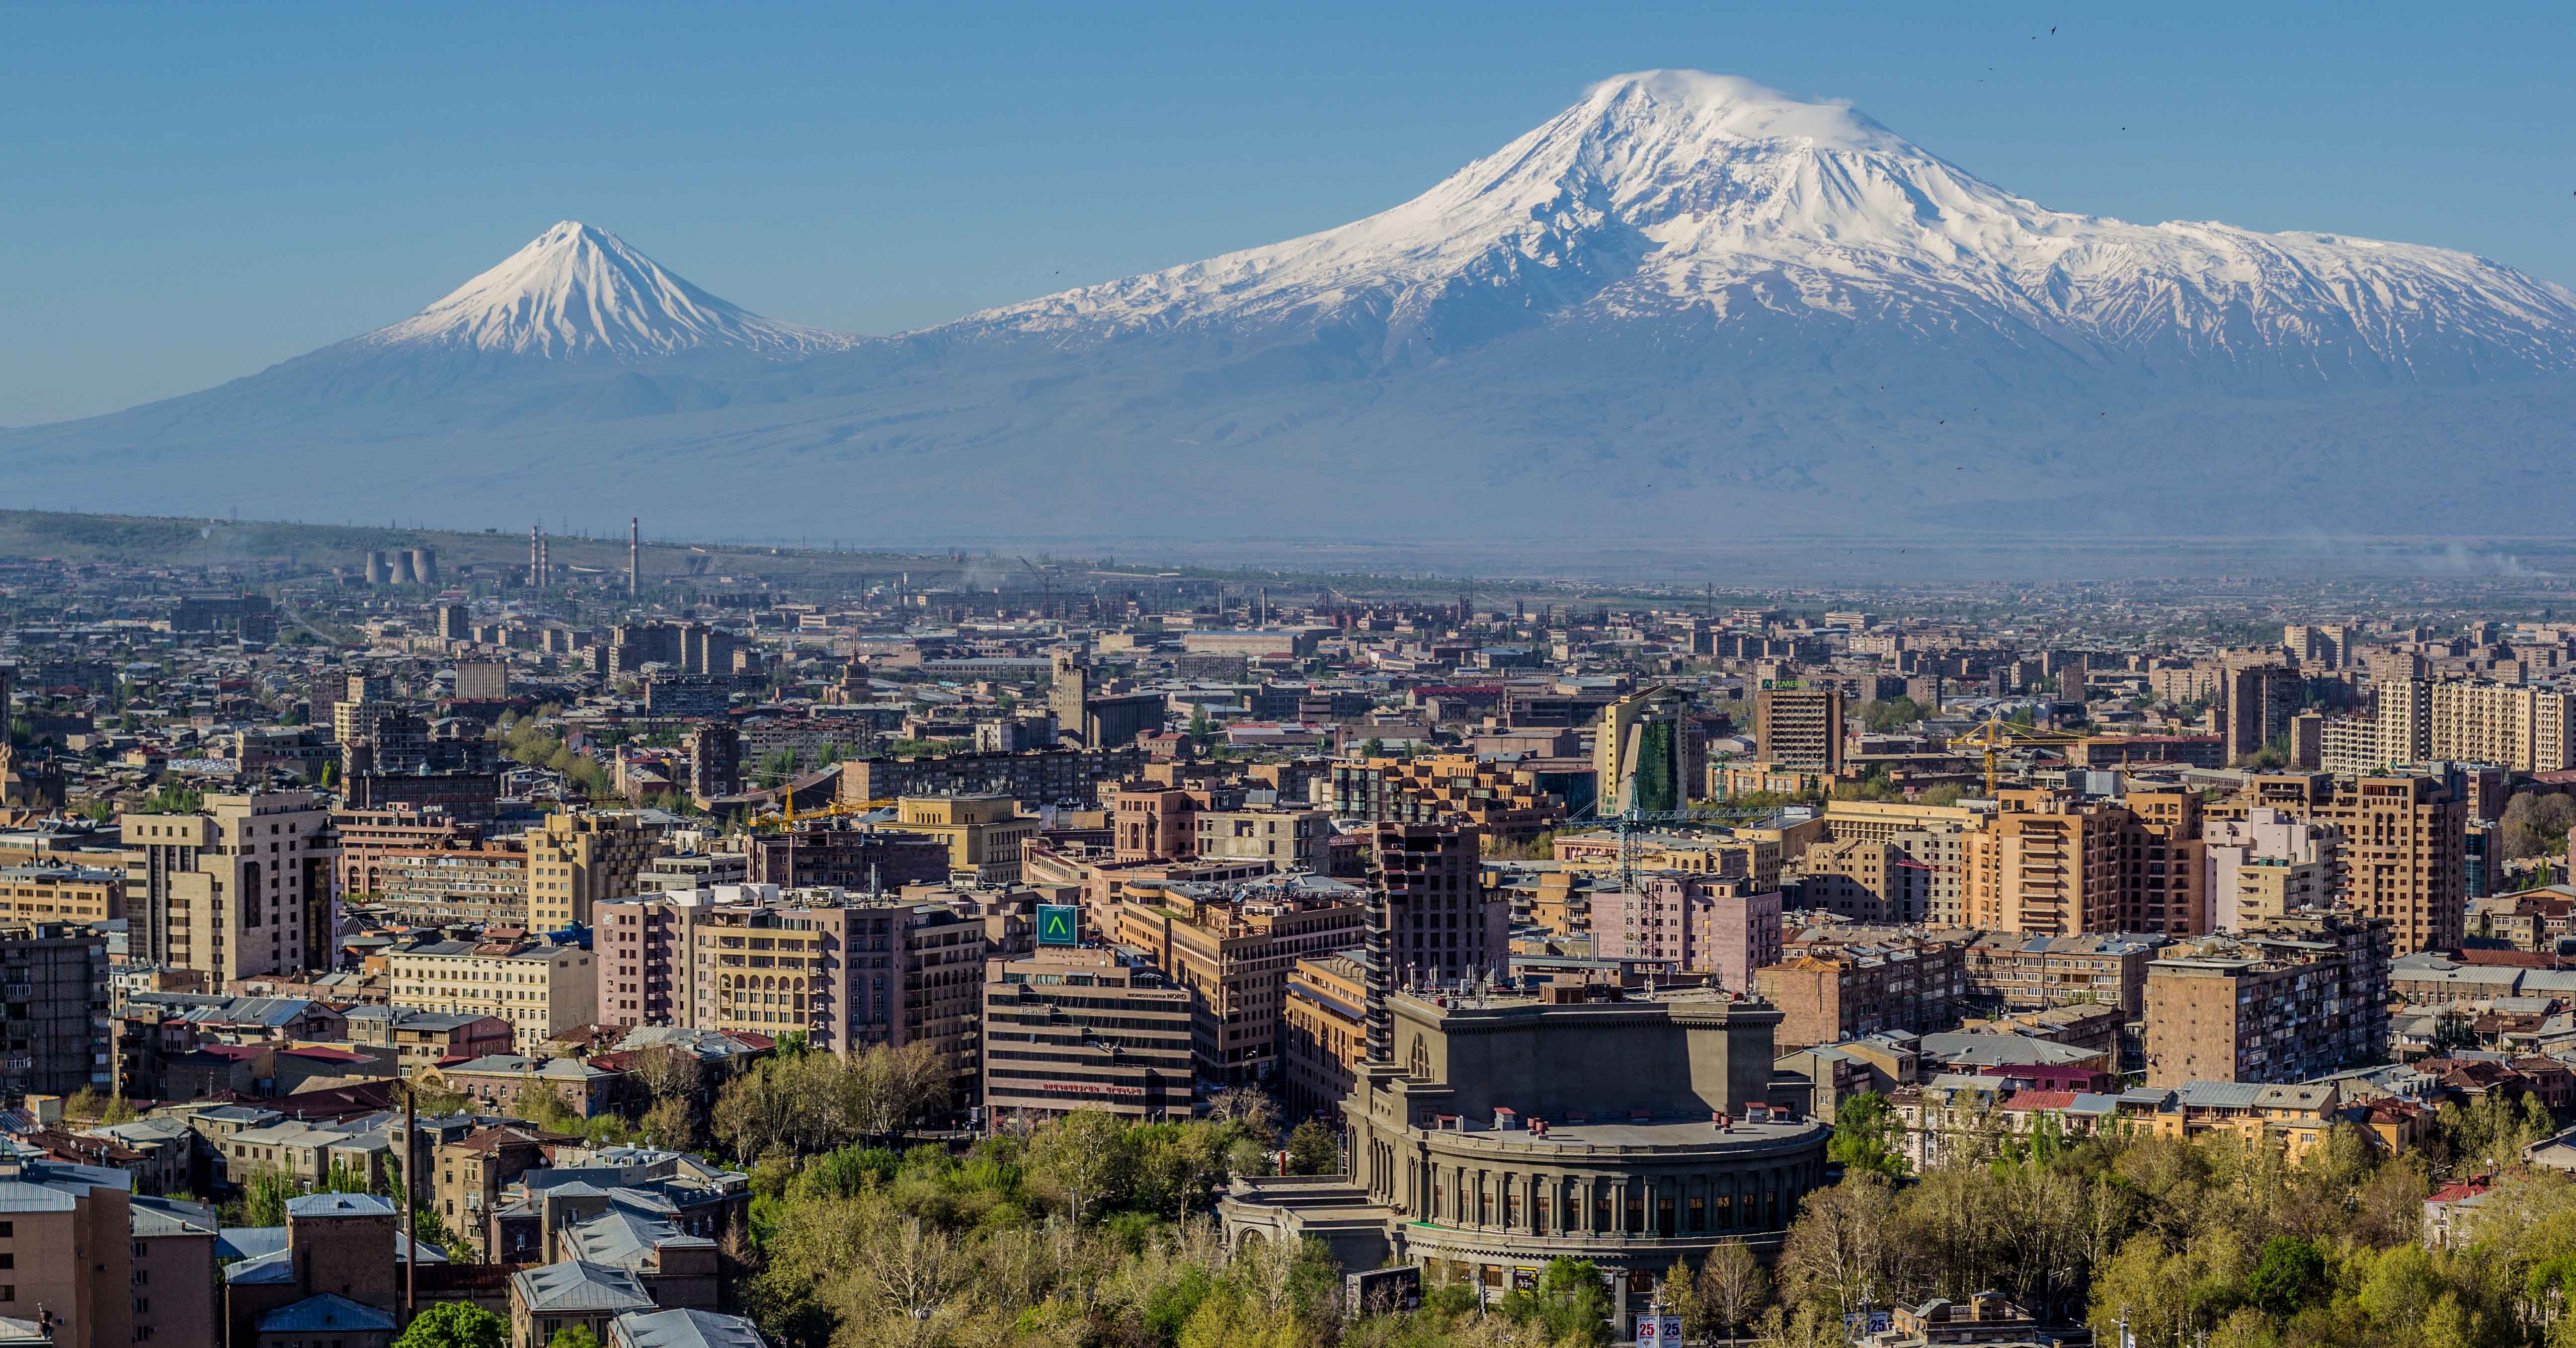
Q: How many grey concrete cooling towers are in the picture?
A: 3